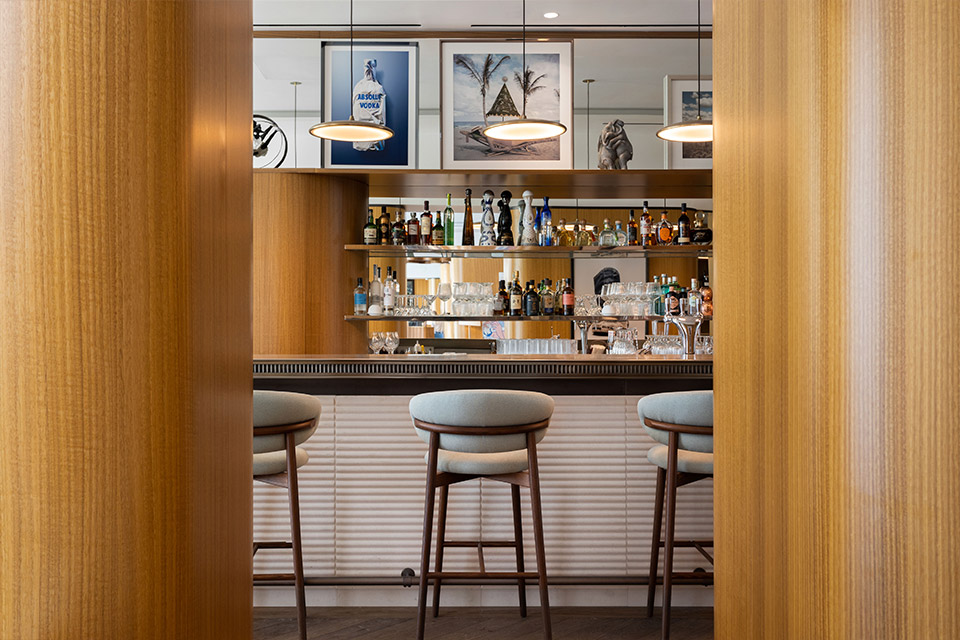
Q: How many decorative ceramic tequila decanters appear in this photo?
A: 3